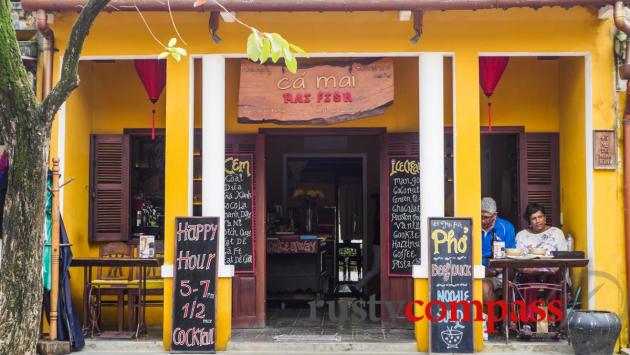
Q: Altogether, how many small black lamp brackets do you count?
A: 2